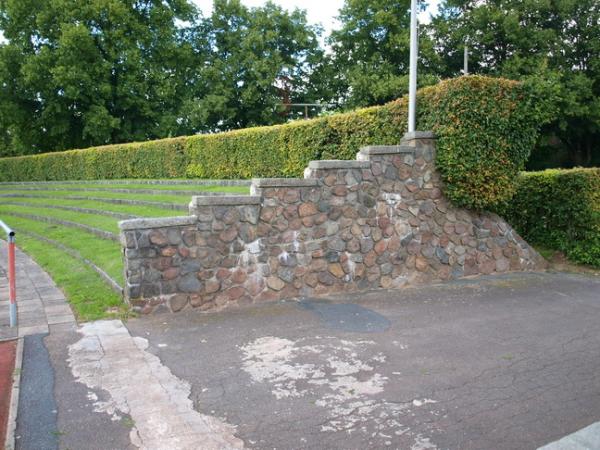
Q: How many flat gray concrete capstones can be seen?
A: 6